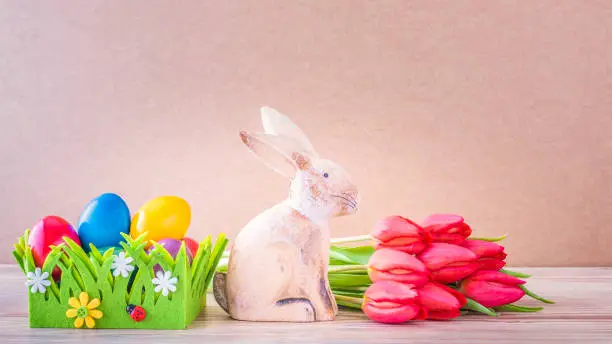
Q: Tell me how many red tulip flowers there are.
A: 8